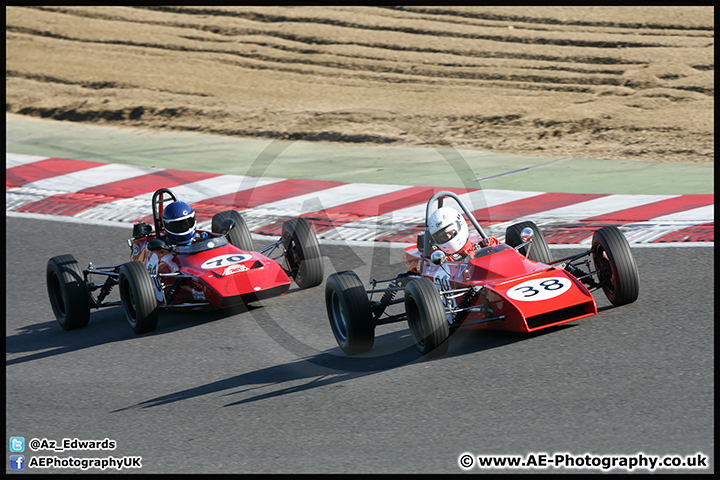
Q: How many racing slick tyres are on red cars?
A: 8